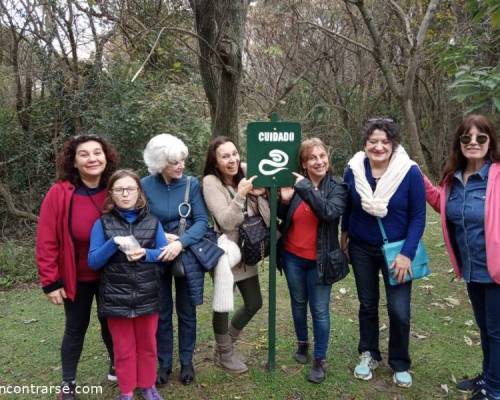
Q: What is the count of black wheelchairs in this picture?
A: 0